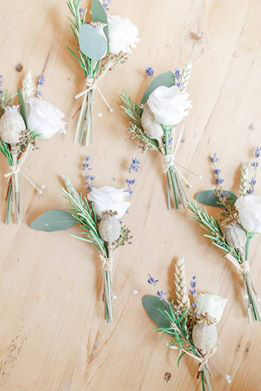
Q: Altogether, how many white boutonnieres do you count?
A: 6